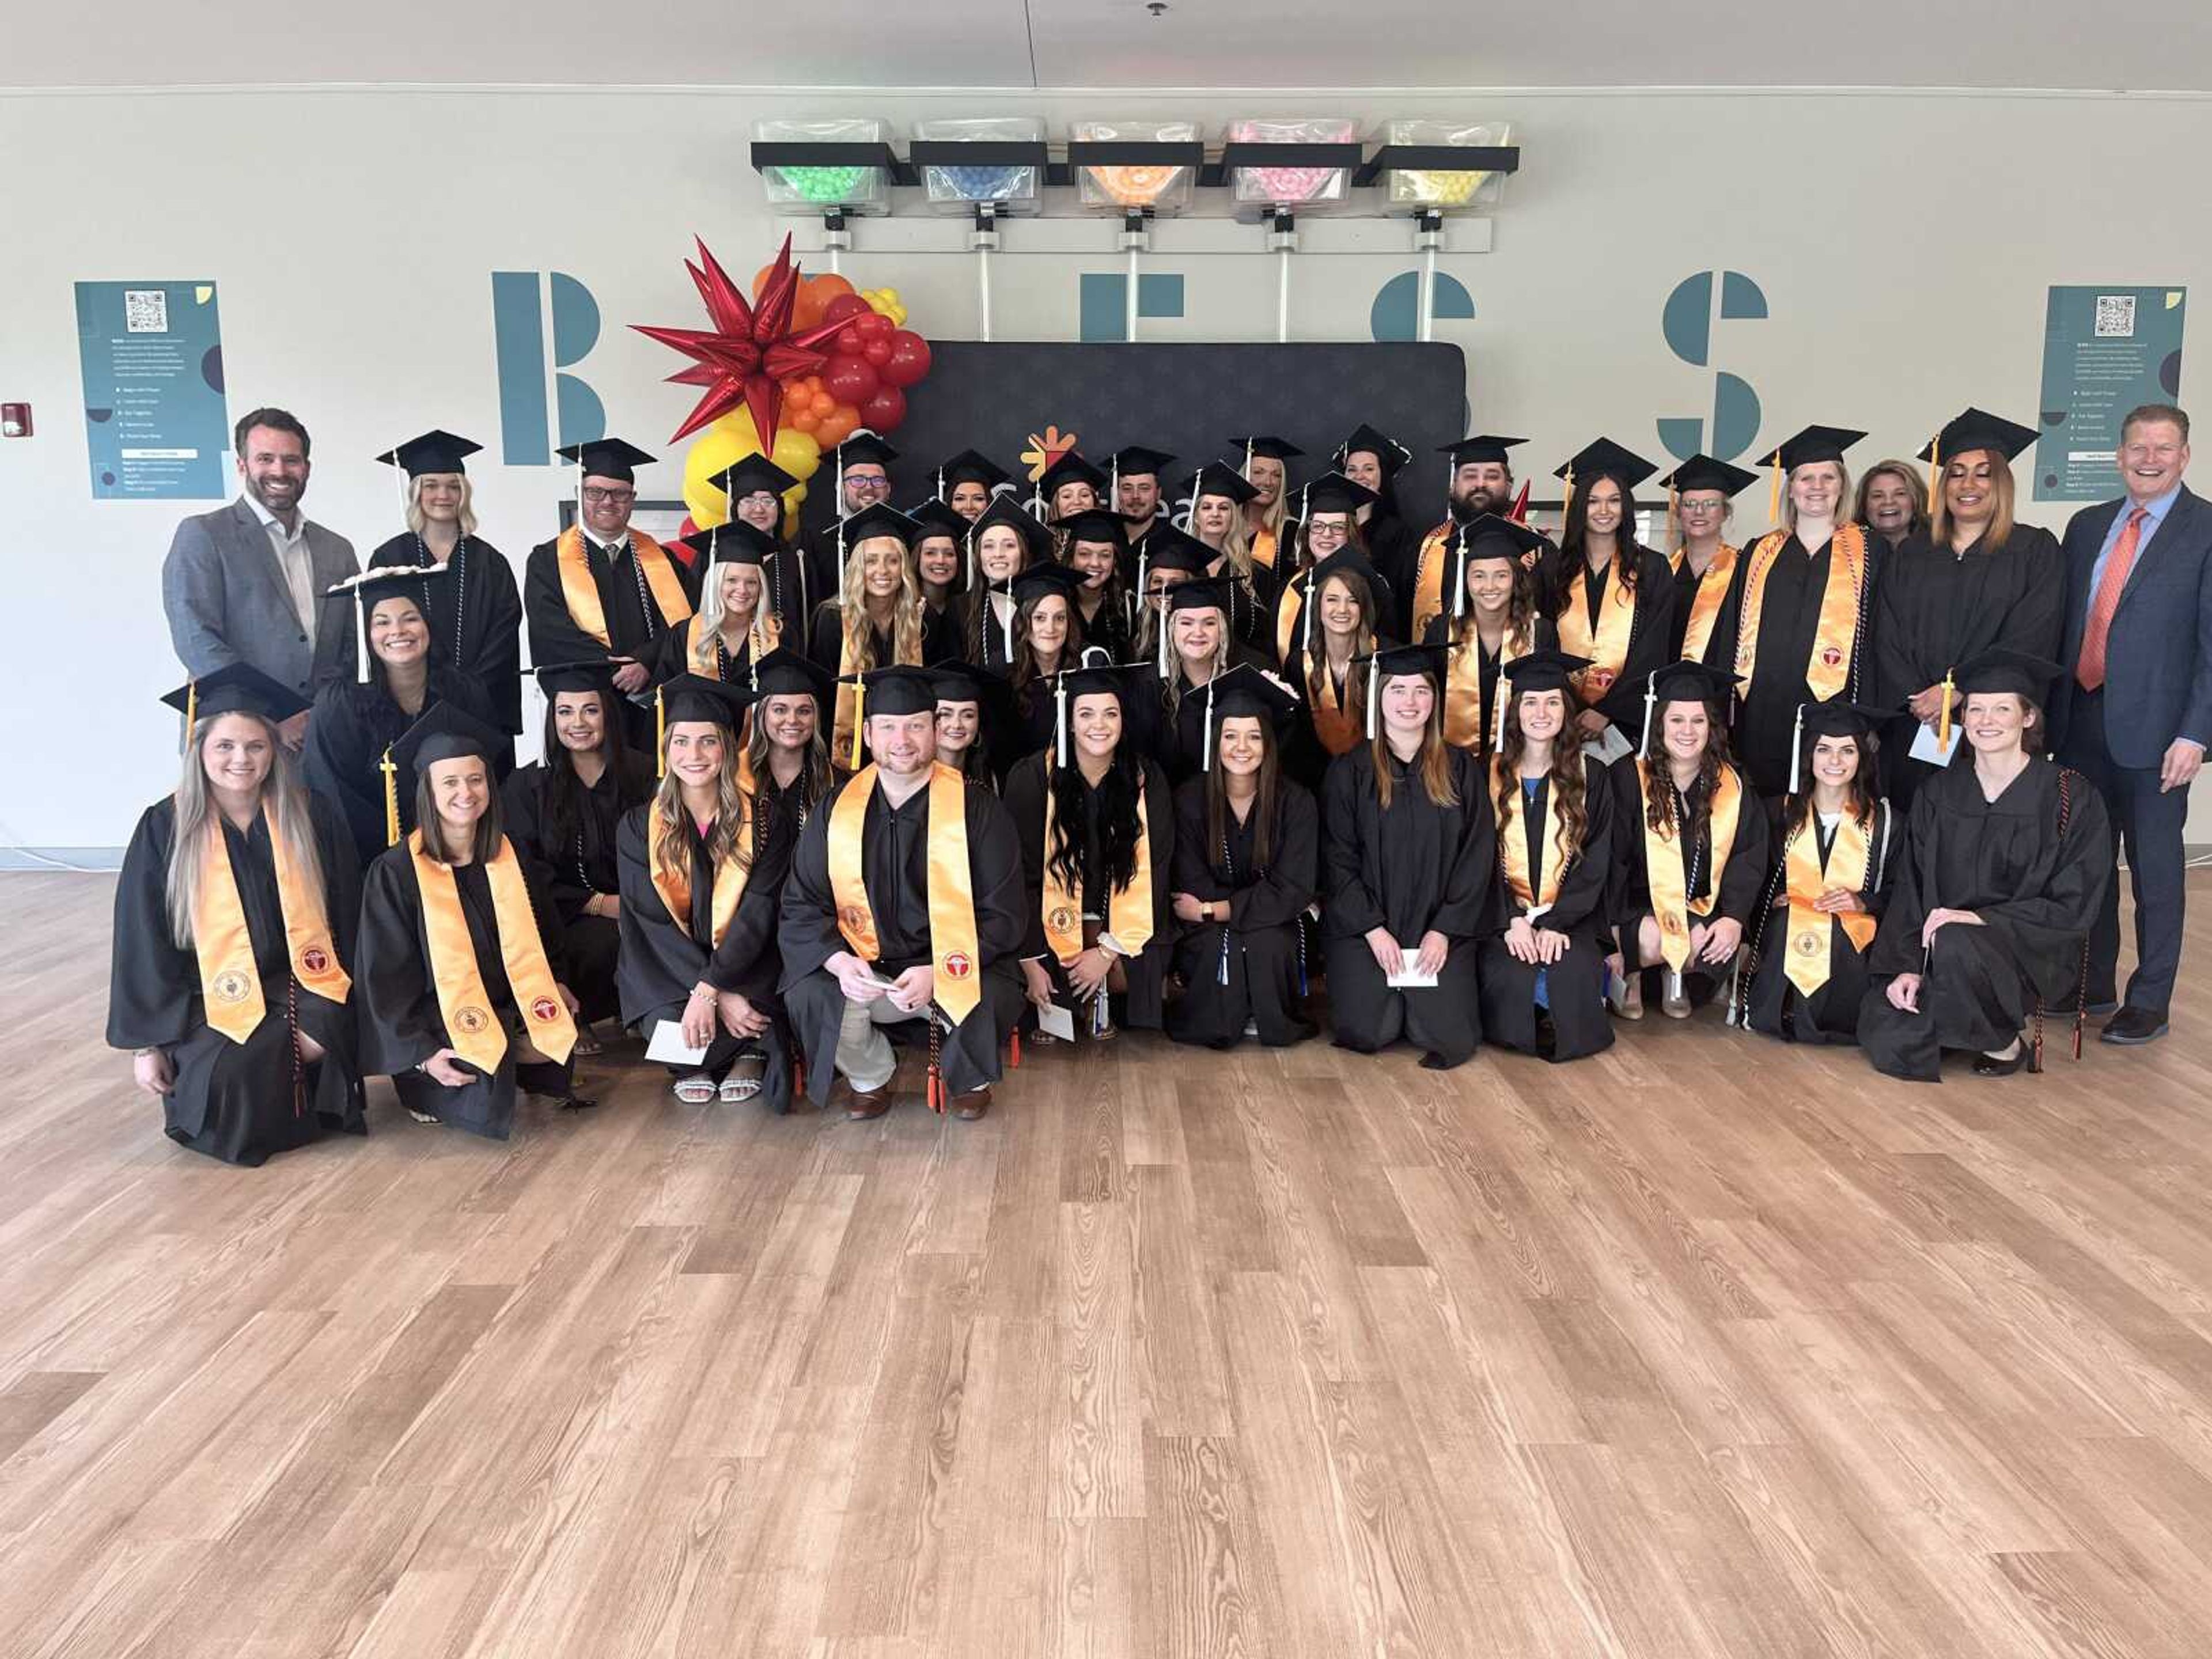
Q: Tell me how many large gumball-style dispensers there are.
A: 5